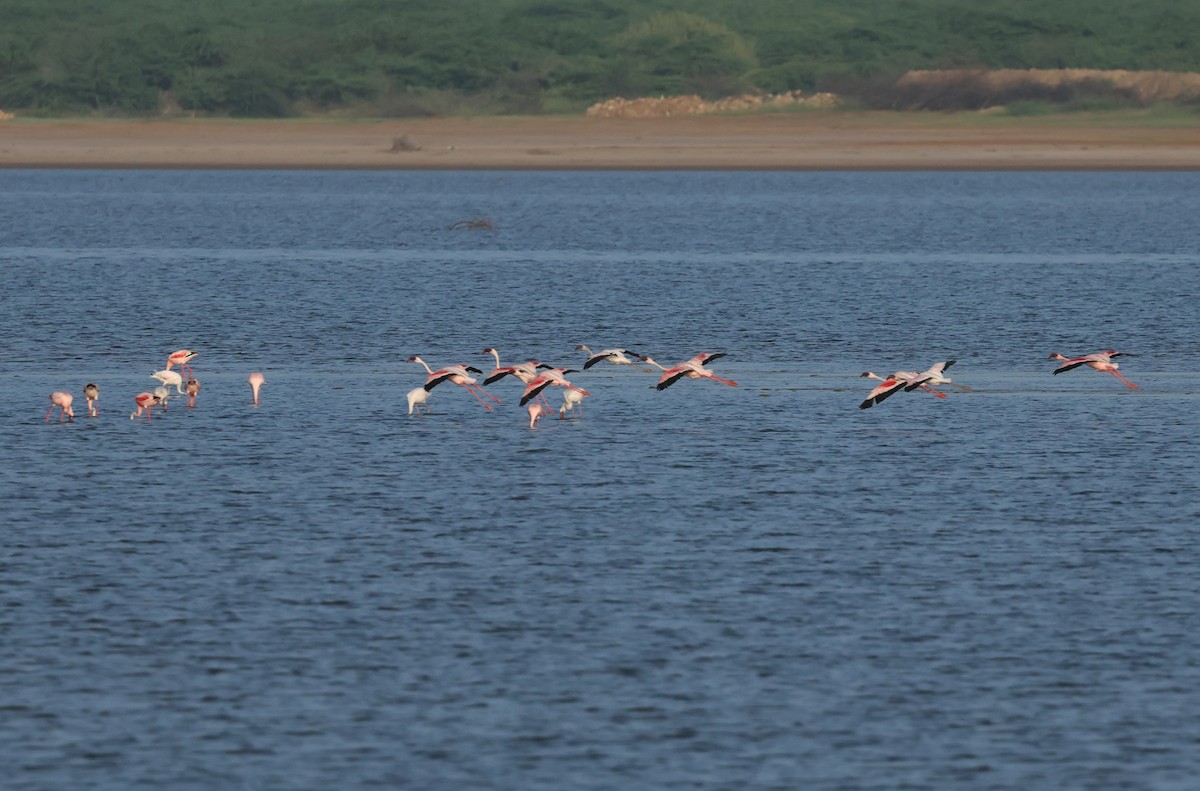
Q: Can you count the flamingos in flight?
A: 8